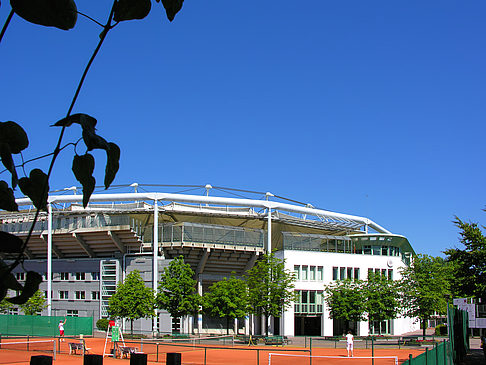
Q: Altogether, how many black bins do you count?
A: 4